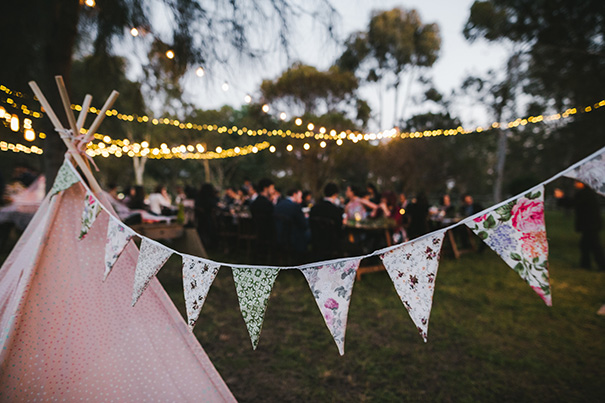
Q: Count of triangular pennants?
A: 10